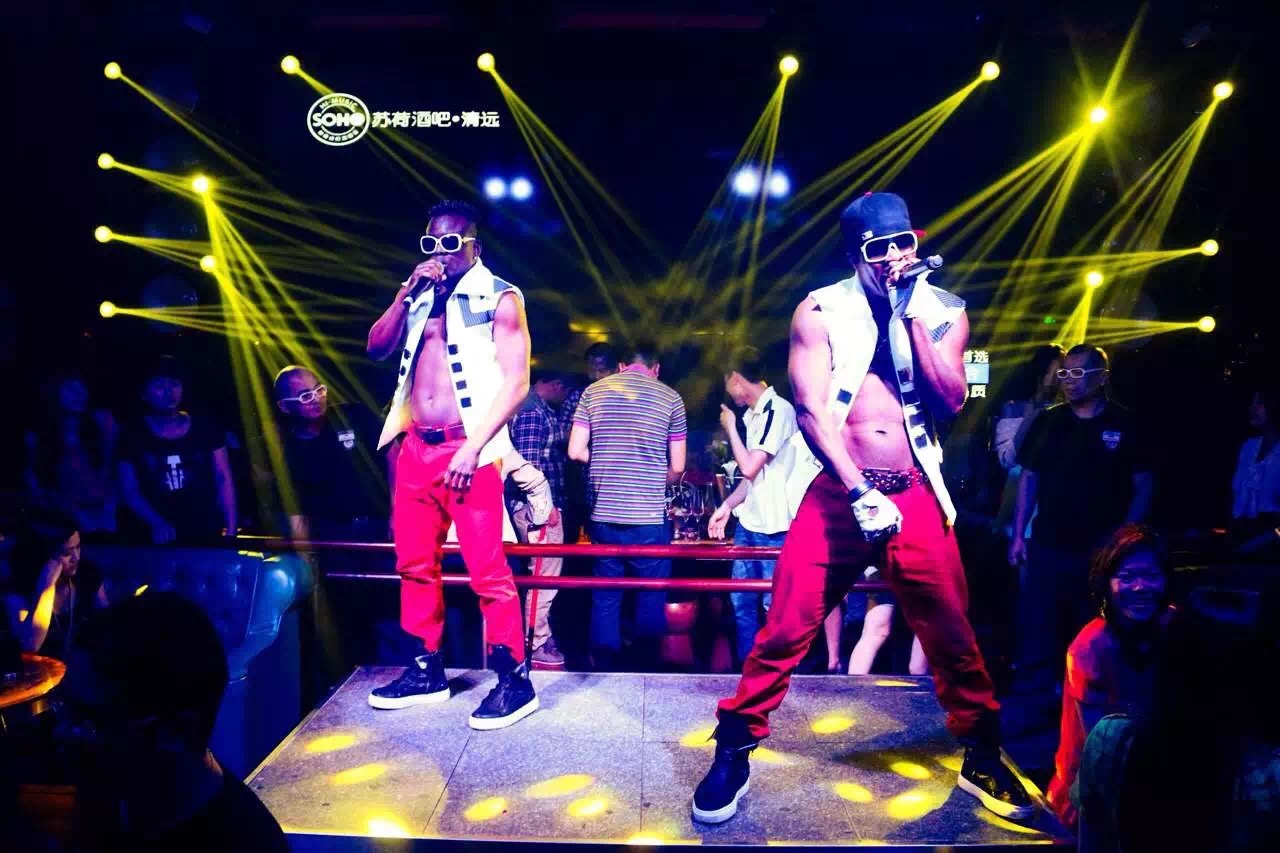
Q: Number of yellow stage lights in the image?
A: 15